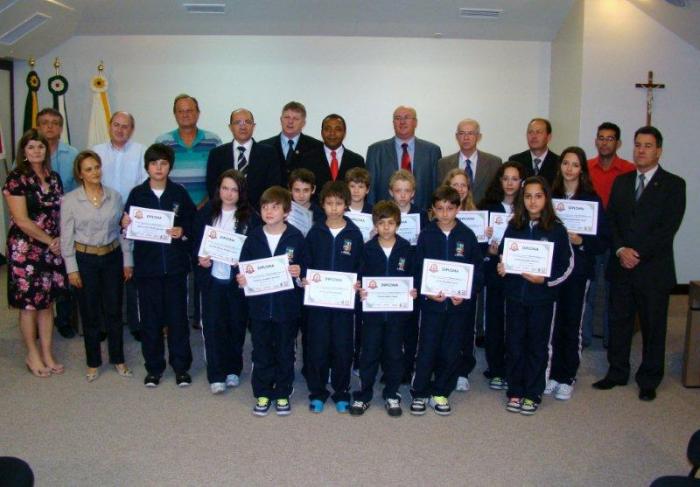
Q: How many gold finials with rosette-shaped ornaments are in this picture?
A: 3